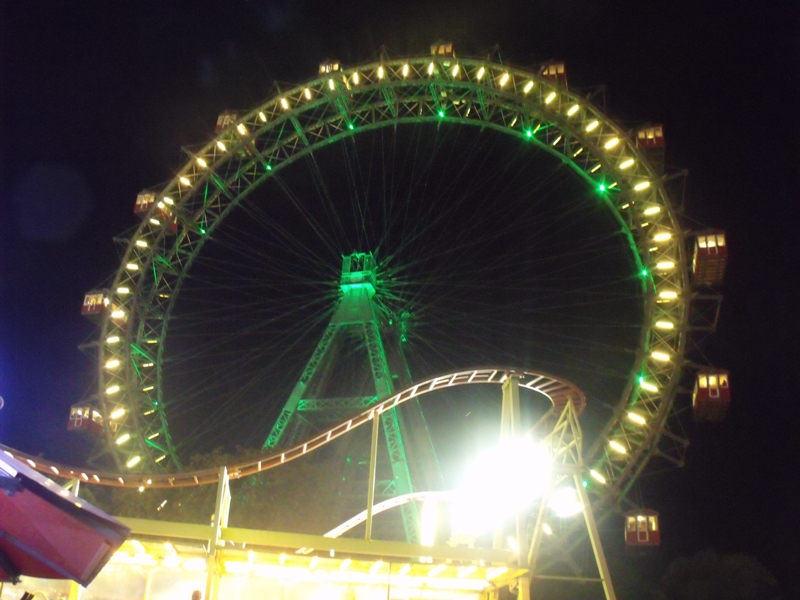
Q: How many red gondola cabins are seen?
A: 11